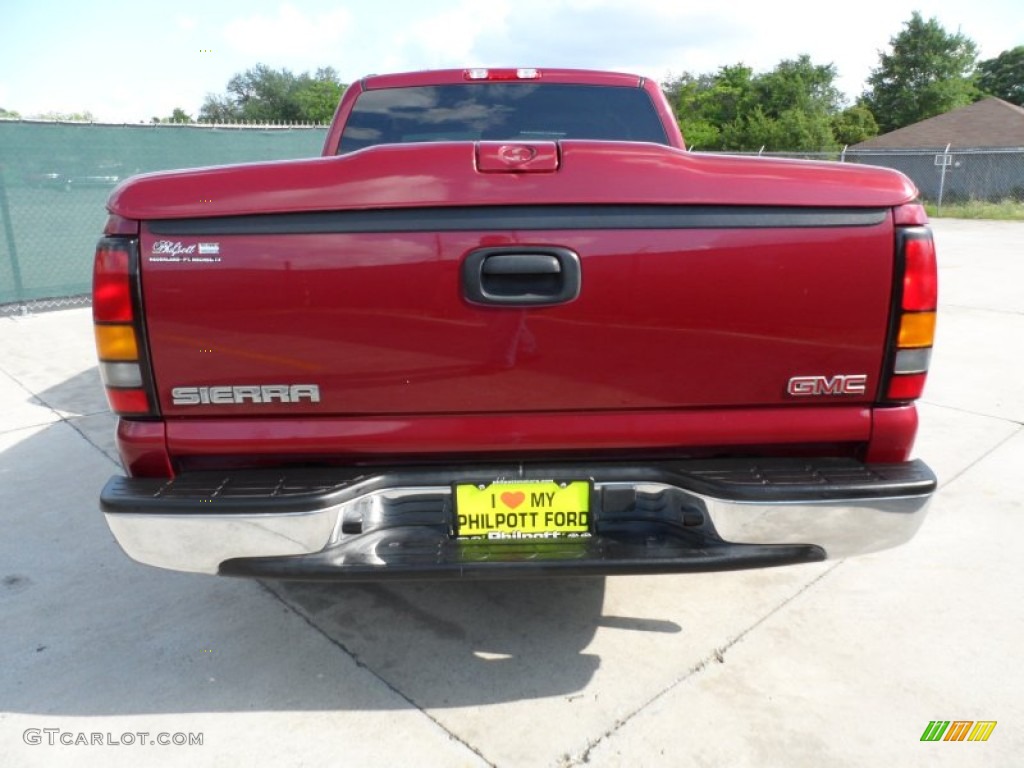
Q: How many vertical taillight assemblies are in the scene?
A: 2